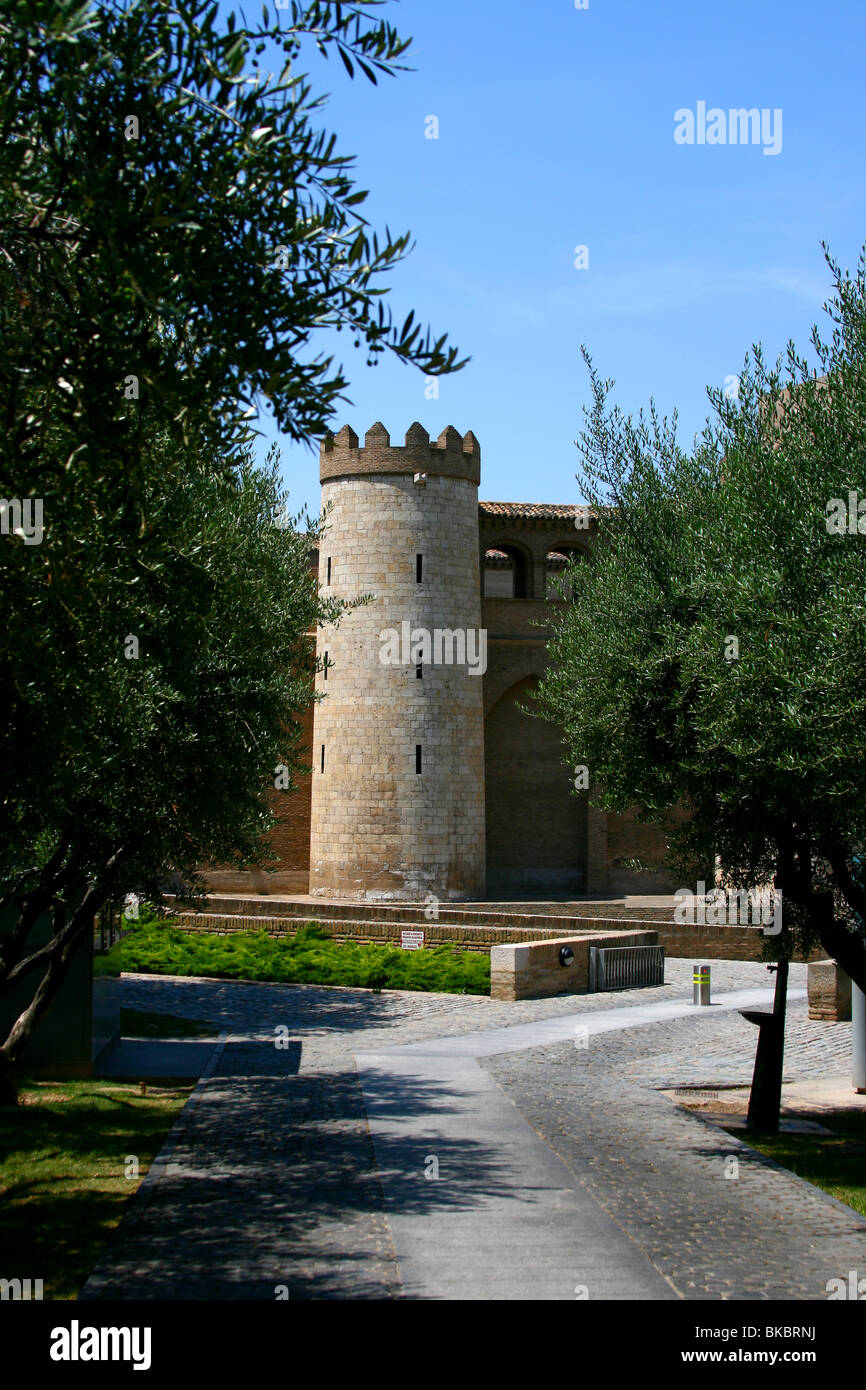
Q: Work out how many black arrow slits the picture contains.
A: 6